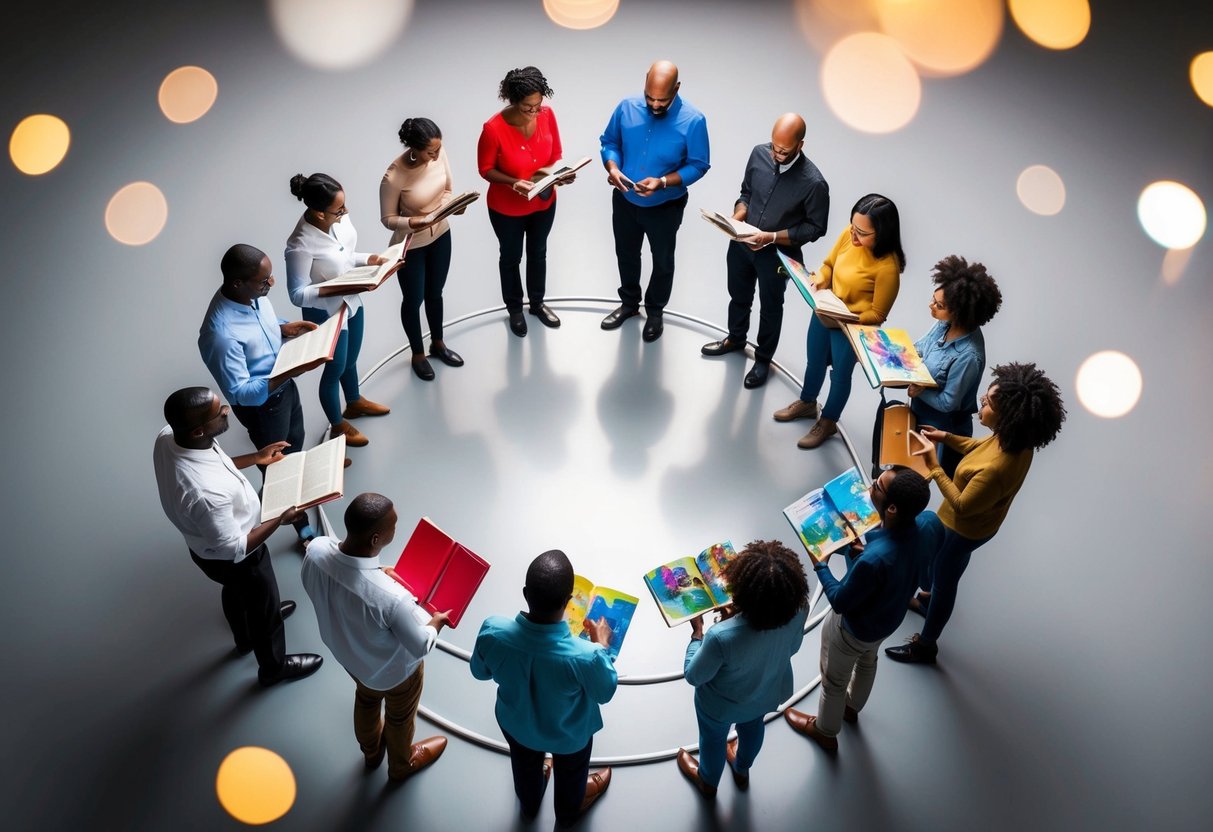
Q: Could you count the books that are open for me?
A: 12